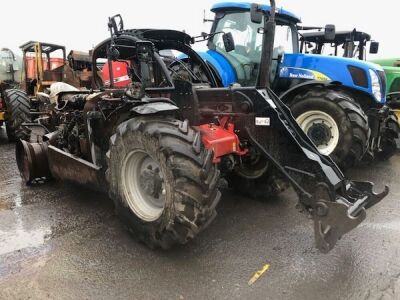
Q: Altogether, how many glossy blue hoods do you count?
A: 1